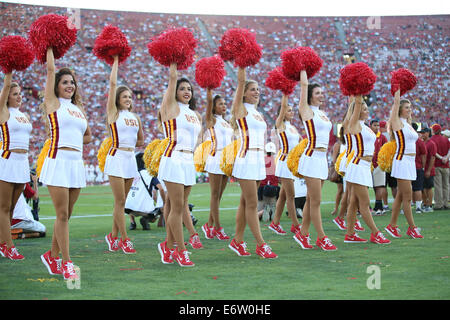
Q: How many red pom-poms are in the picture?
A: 10